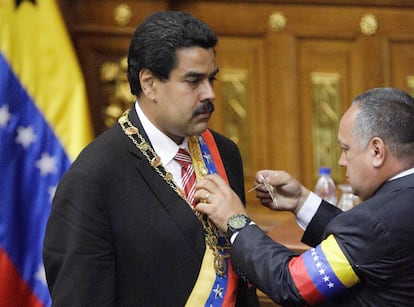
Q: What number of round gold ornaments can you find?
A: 3